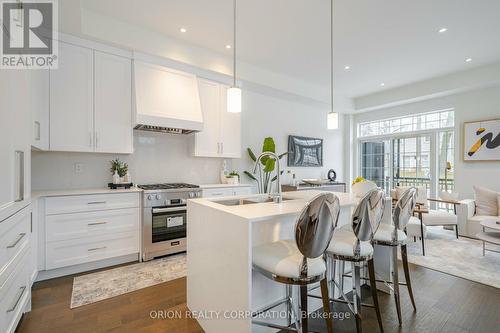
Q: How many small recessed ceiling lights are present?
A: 6